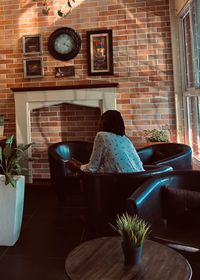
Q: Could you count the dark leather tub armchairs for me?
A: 4